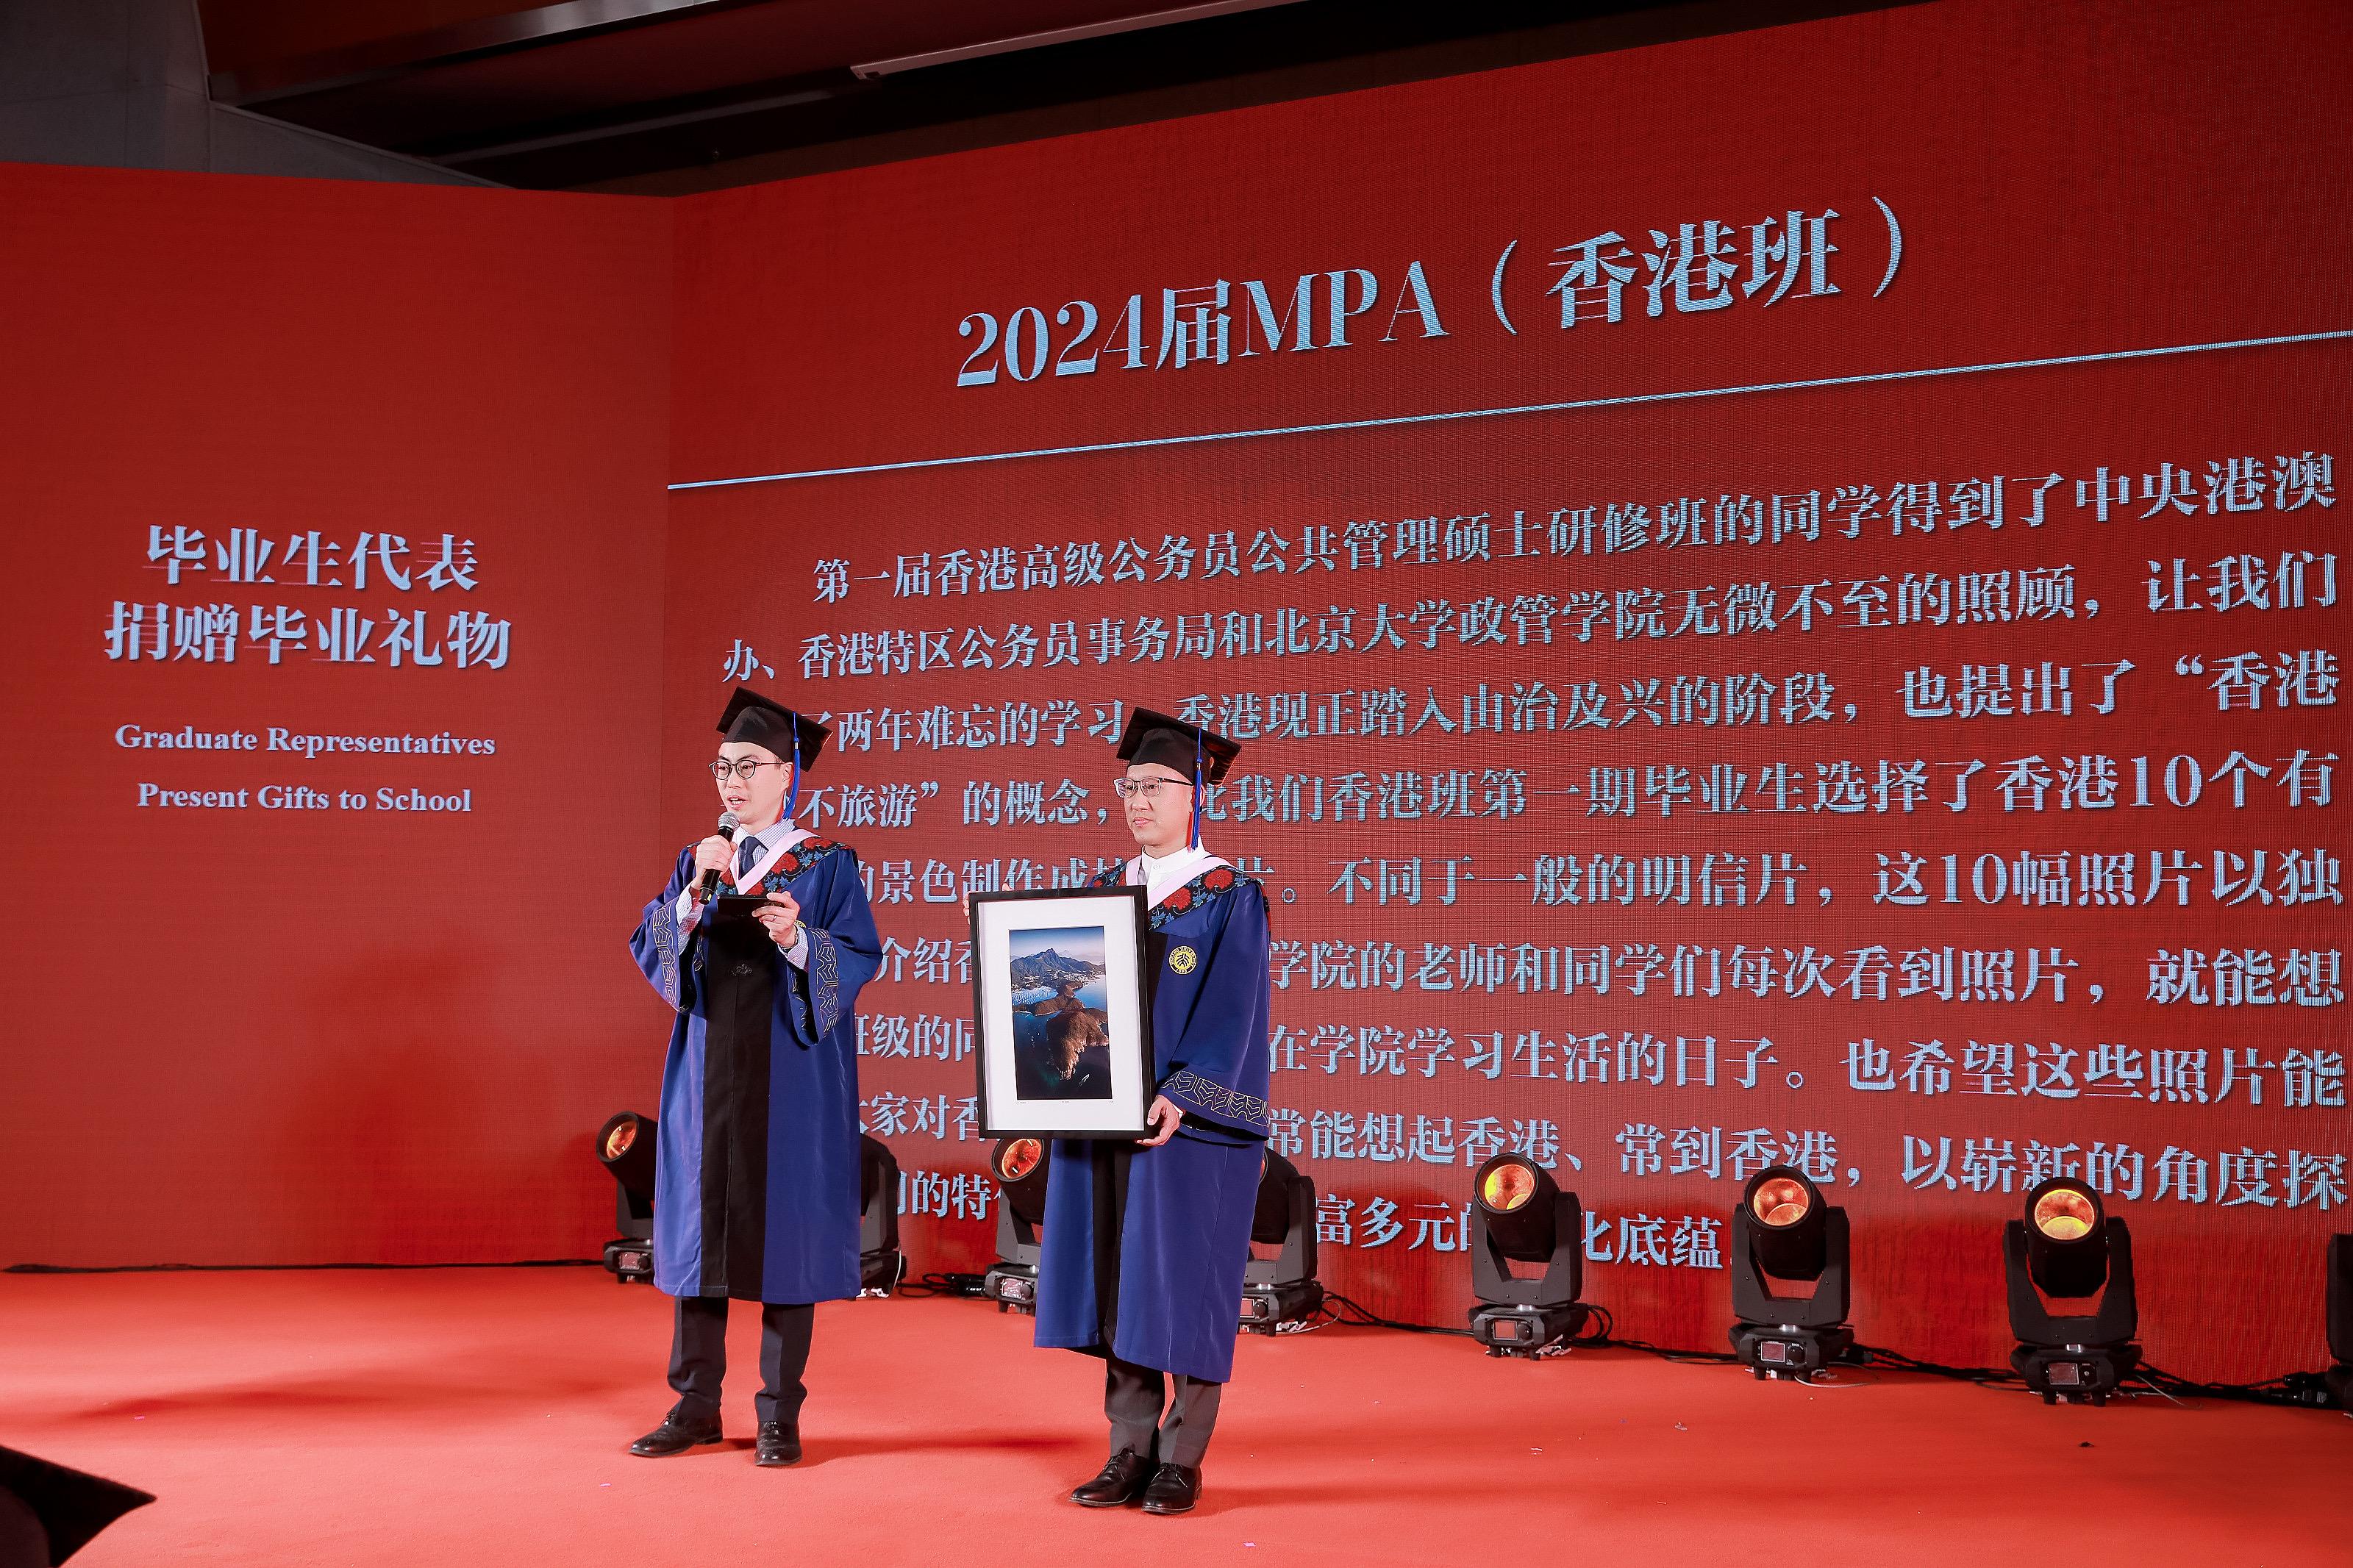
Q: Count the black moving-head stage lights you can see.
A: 8